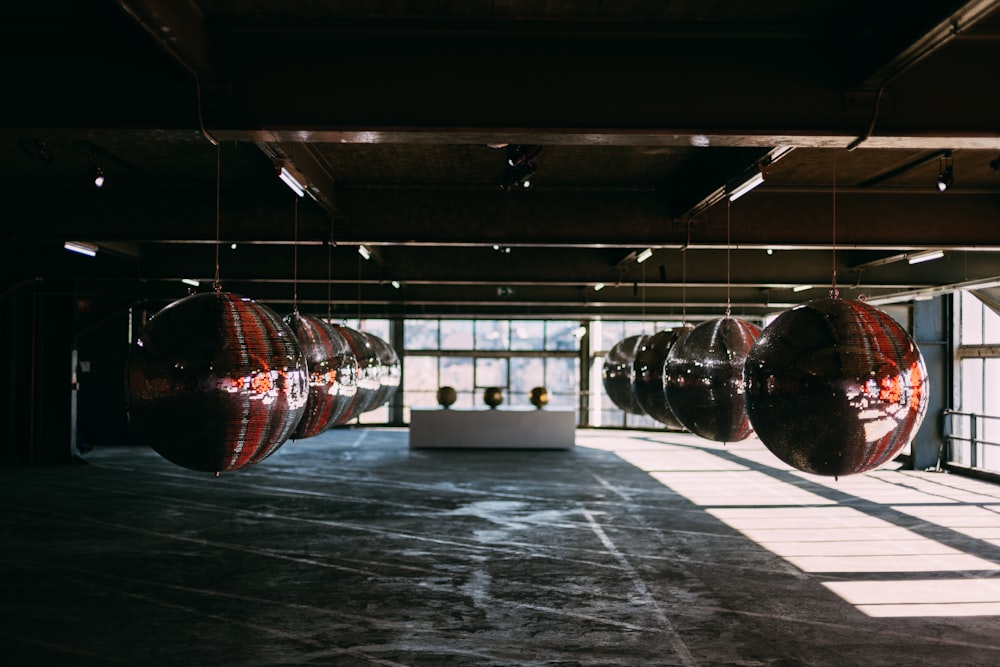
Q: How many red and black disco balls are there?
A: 8